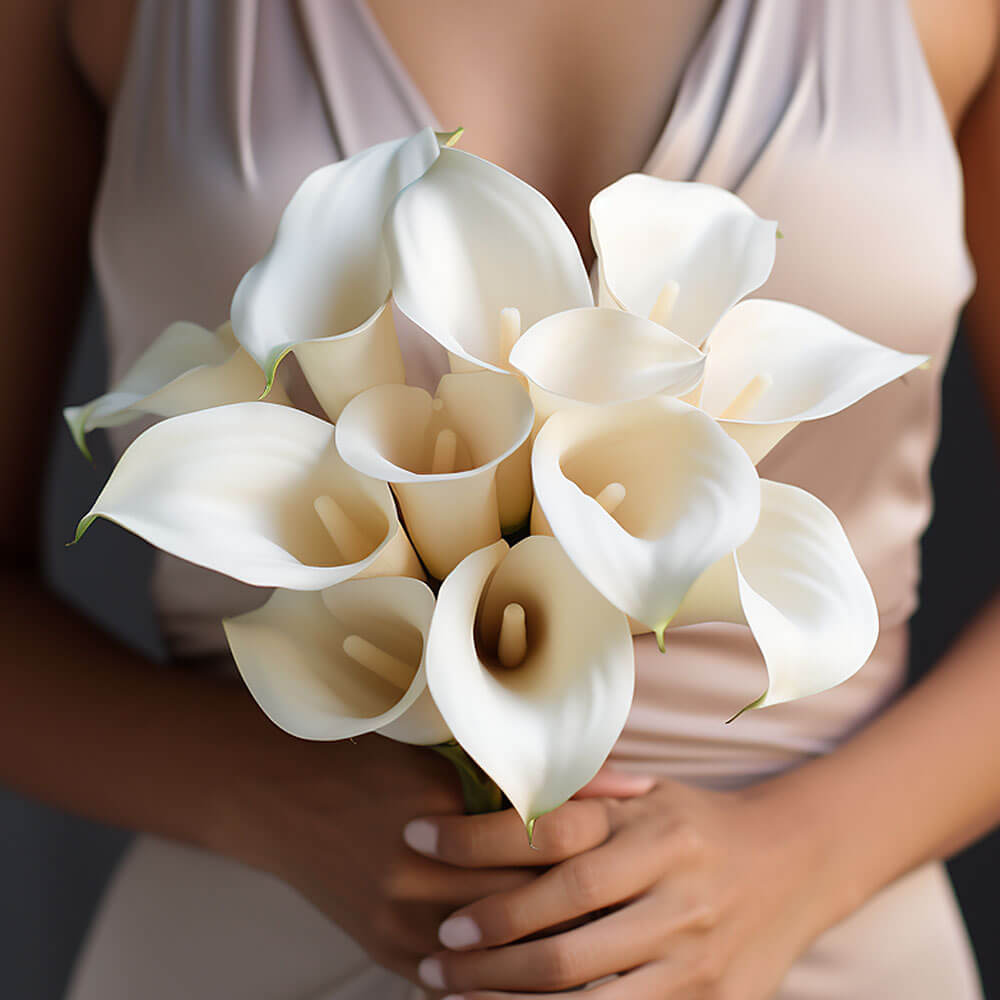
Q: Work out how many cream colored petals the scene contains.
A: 12